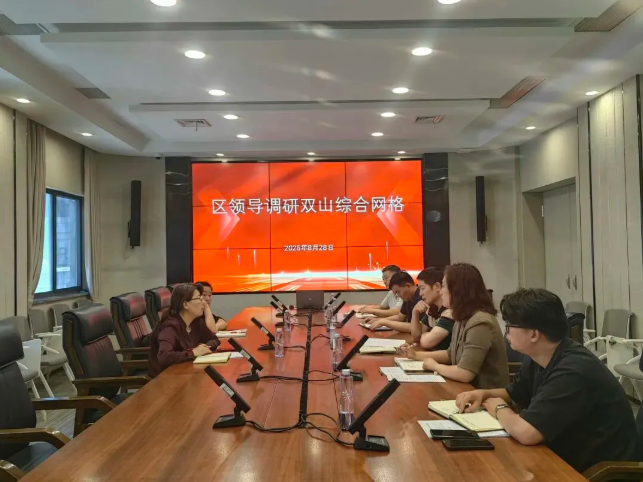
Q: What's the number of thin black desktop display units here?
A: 10